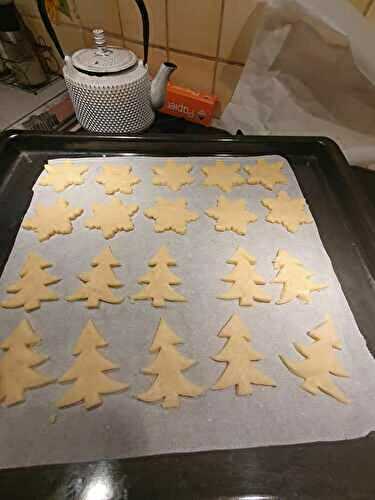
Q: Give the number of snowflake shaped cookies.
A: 10